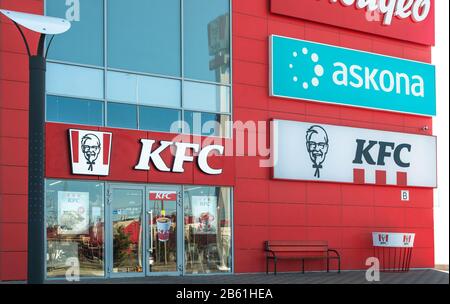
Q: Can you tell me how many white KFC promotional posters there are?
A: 2